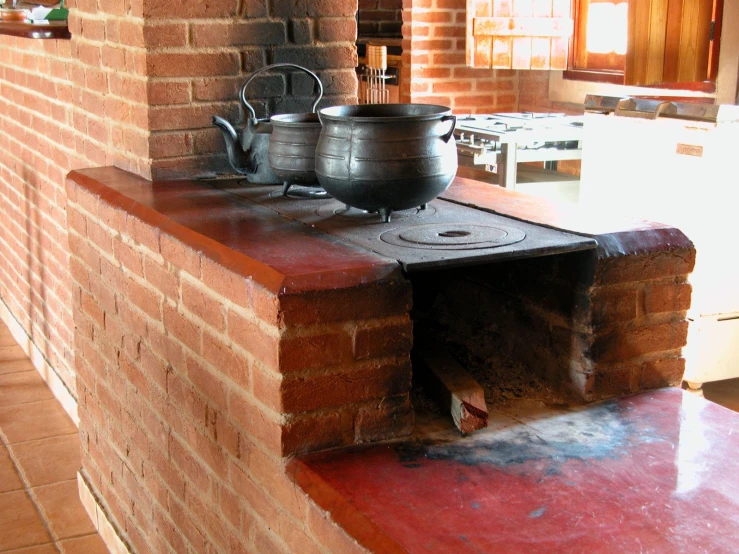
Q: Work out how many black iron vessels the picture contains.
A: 3